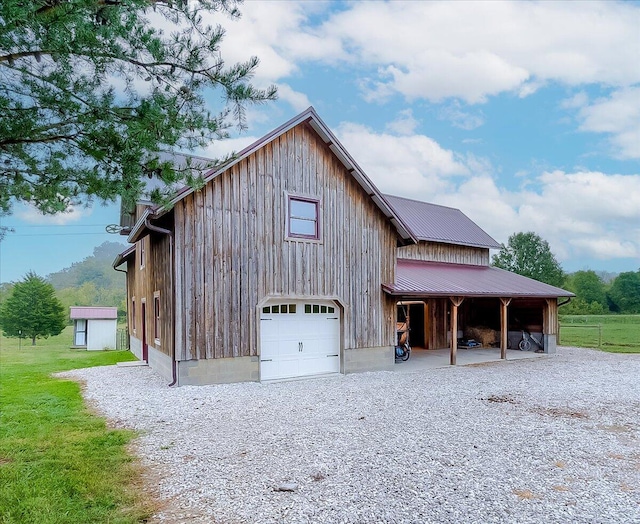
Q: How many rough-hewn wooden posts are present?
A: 2